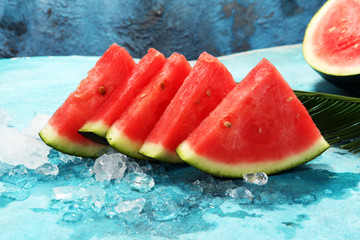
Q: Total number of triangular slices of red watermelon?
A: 5